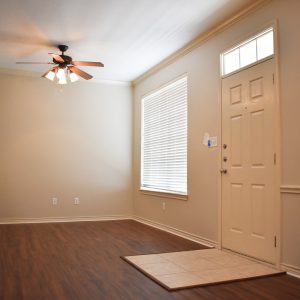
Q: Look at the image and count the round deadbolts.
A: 2